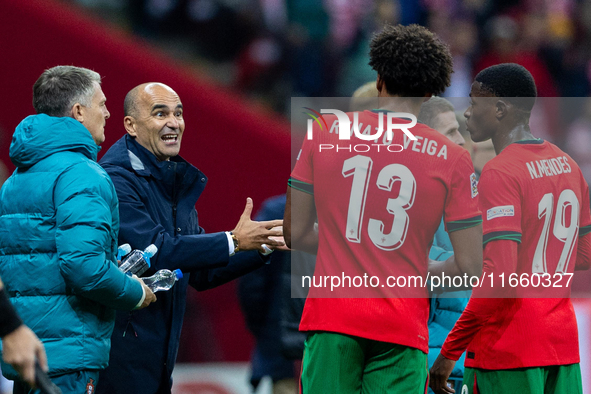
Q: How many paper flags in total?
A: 0